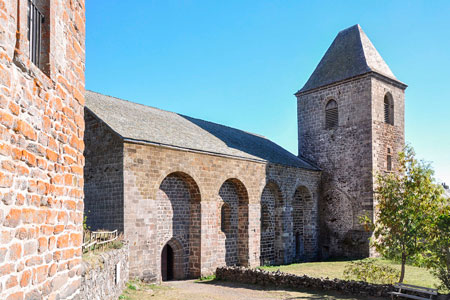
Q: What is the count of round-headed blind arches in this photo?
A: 4